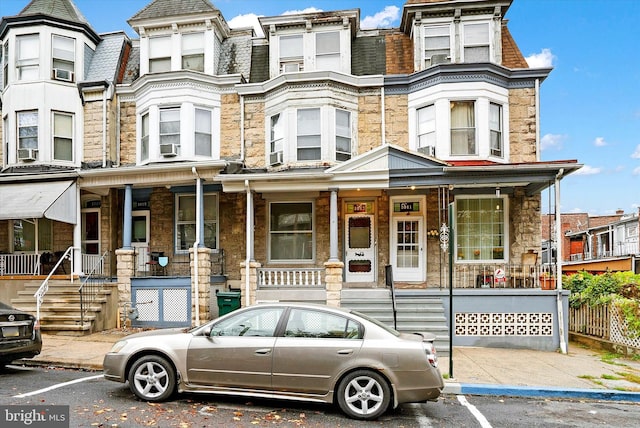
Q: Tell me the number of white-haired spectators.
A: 0